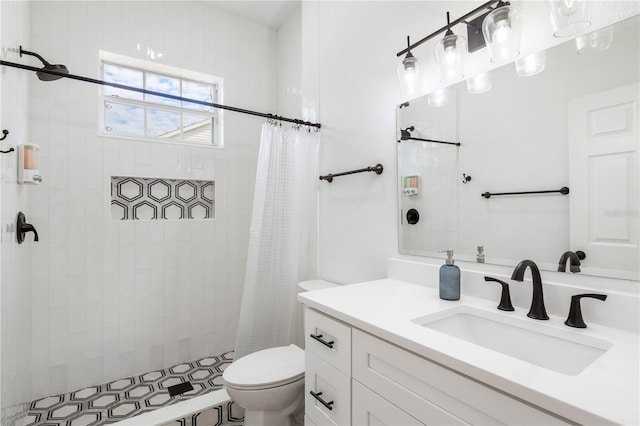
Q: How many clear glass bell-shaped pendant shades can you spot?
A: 4